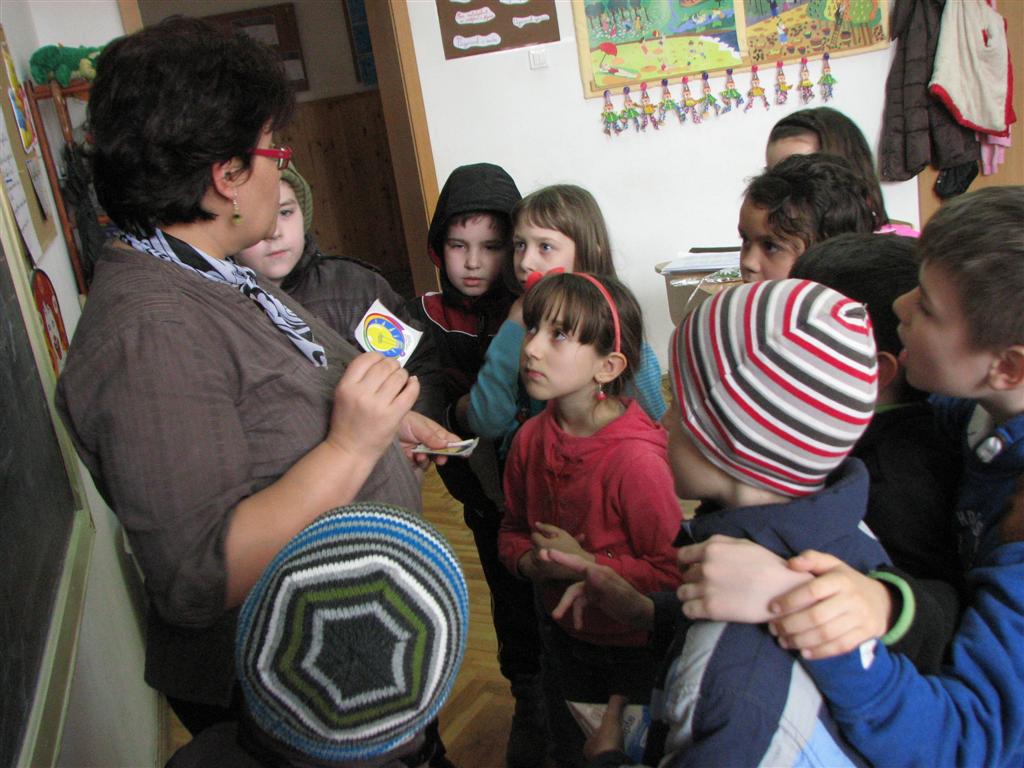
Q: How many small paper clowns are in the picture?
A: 11